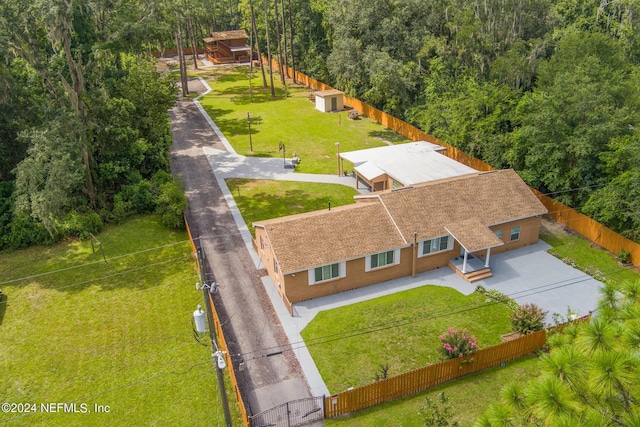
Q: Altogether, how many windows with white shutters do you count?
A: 3